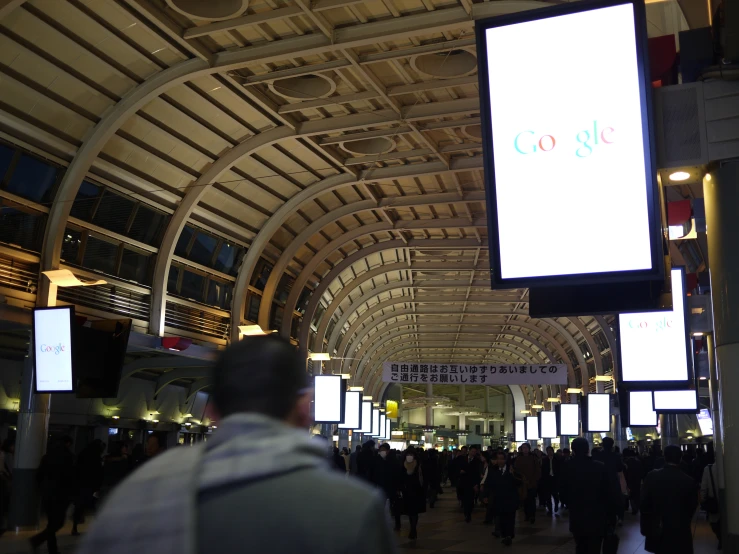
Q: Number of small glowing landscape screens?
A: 1